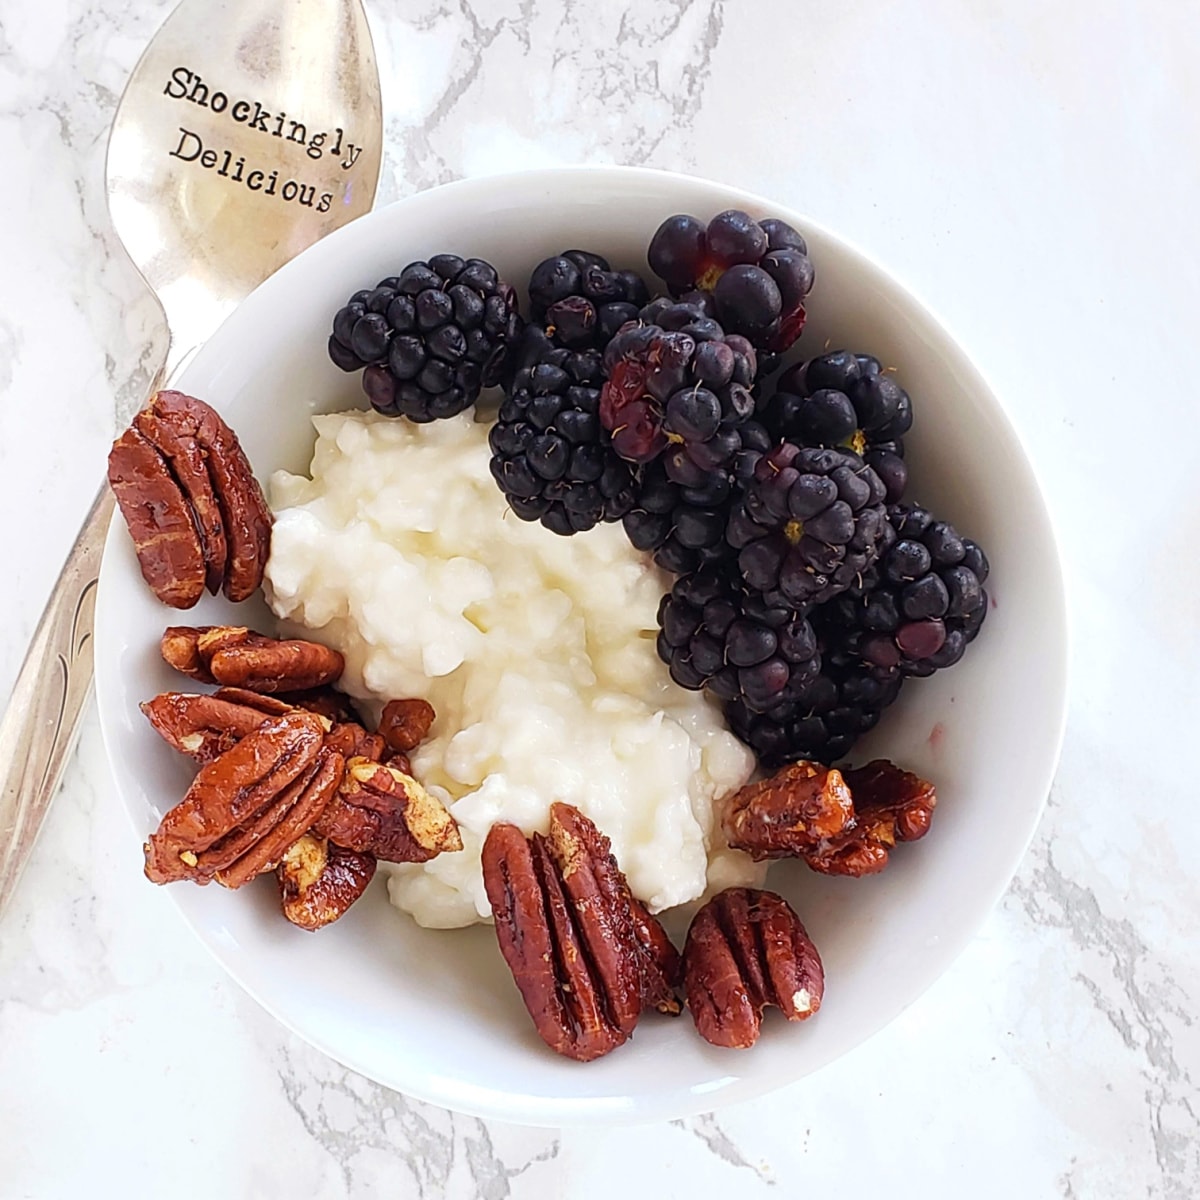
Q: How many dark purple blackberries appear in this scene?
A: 11